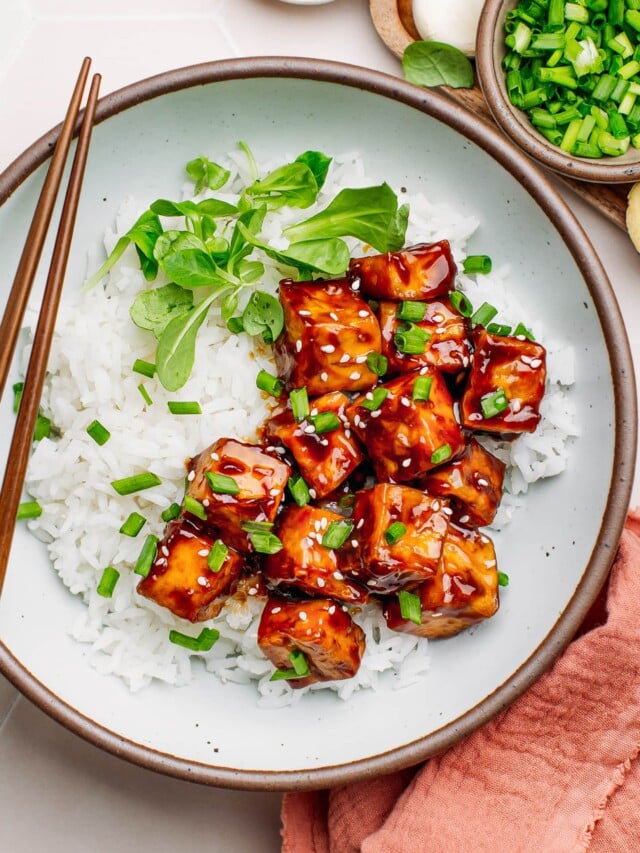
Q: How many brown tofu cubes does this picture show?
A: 13